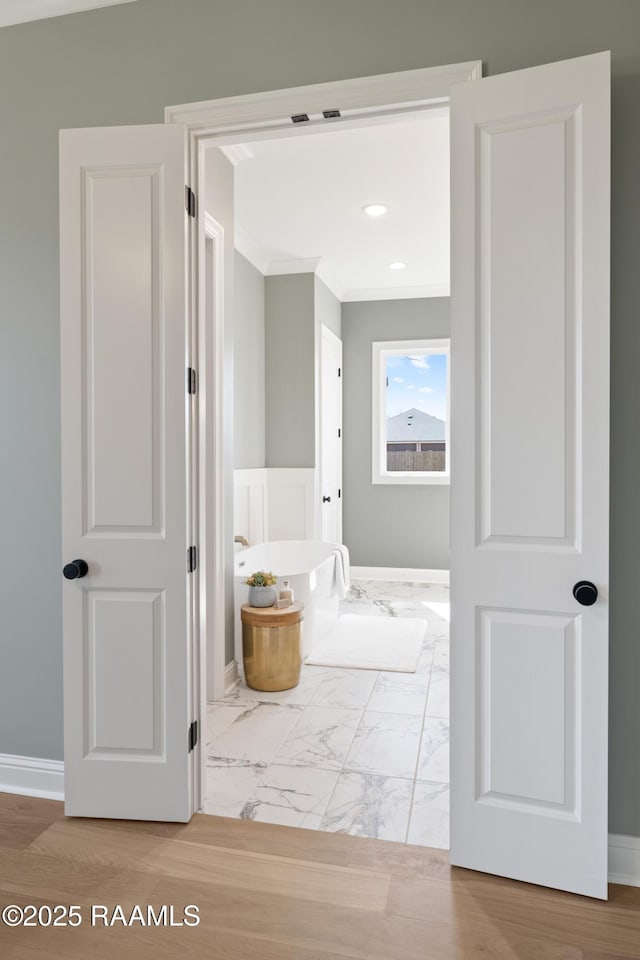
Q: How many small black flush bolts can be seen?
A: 2